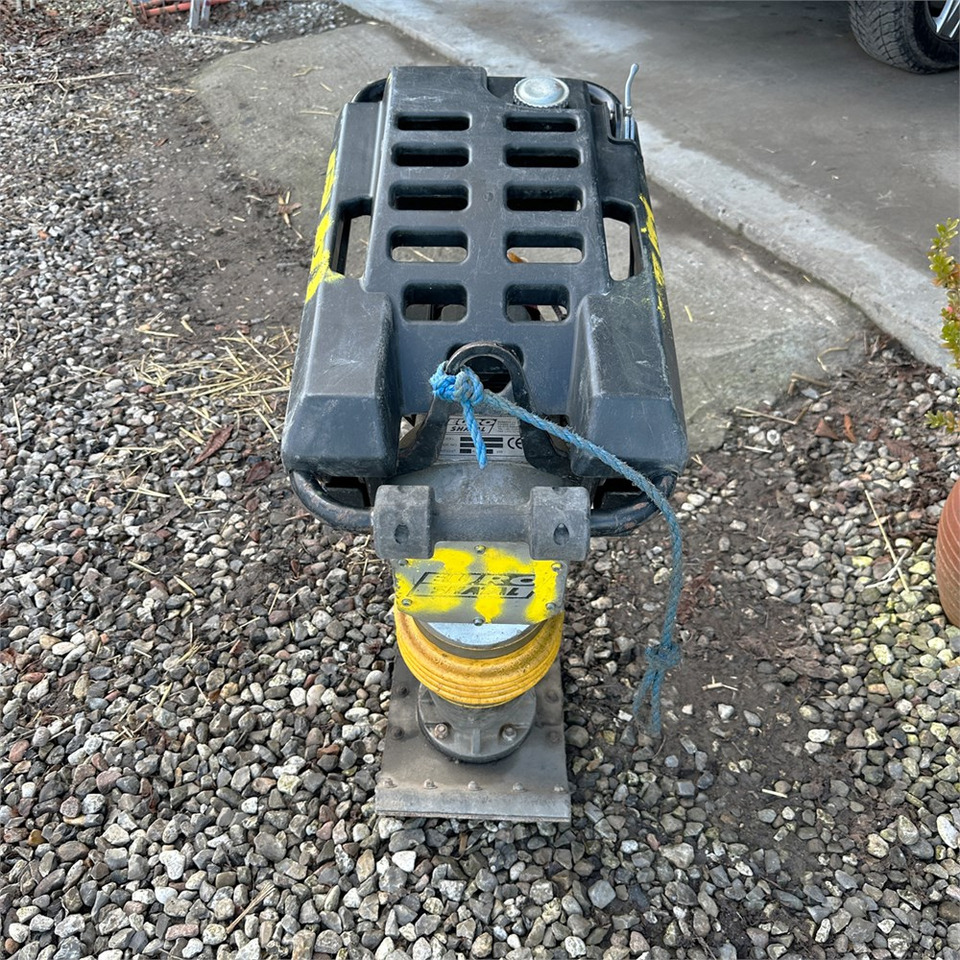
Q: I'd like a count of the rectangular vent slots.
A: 10